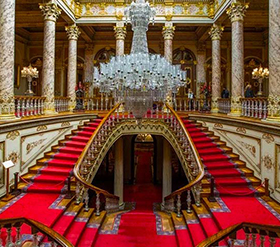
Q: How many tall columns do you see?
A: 8